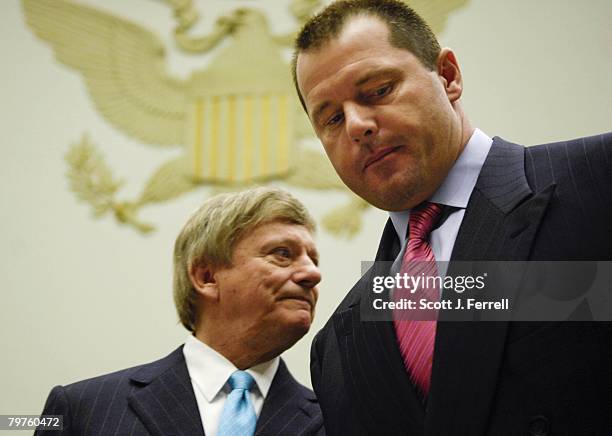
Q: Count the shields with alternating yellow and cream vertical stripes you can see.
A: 1